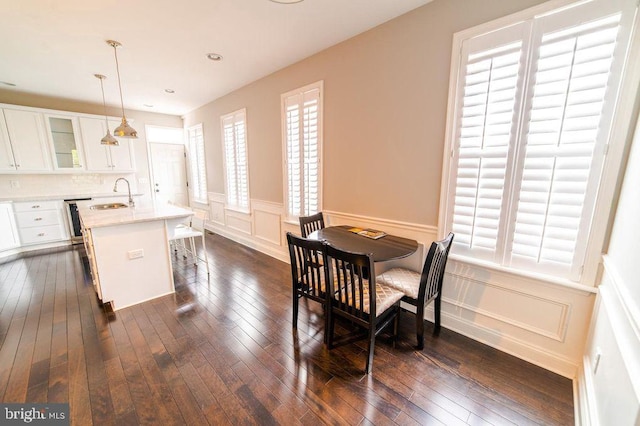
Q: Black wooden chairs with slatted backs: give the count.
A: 4